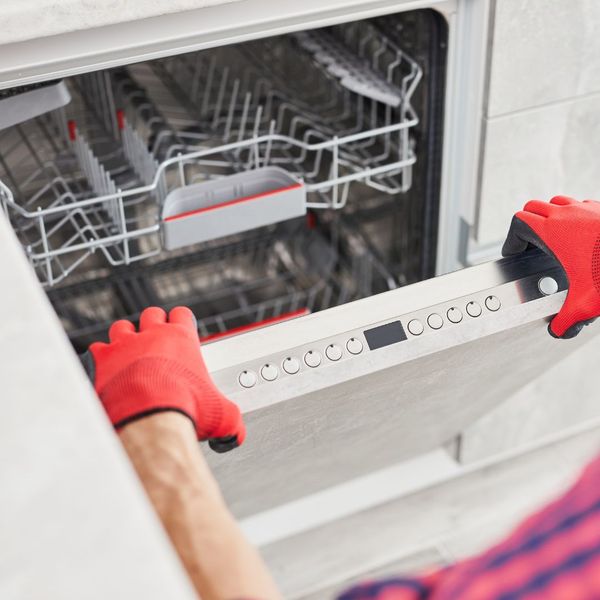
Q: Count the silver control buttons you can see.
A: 12